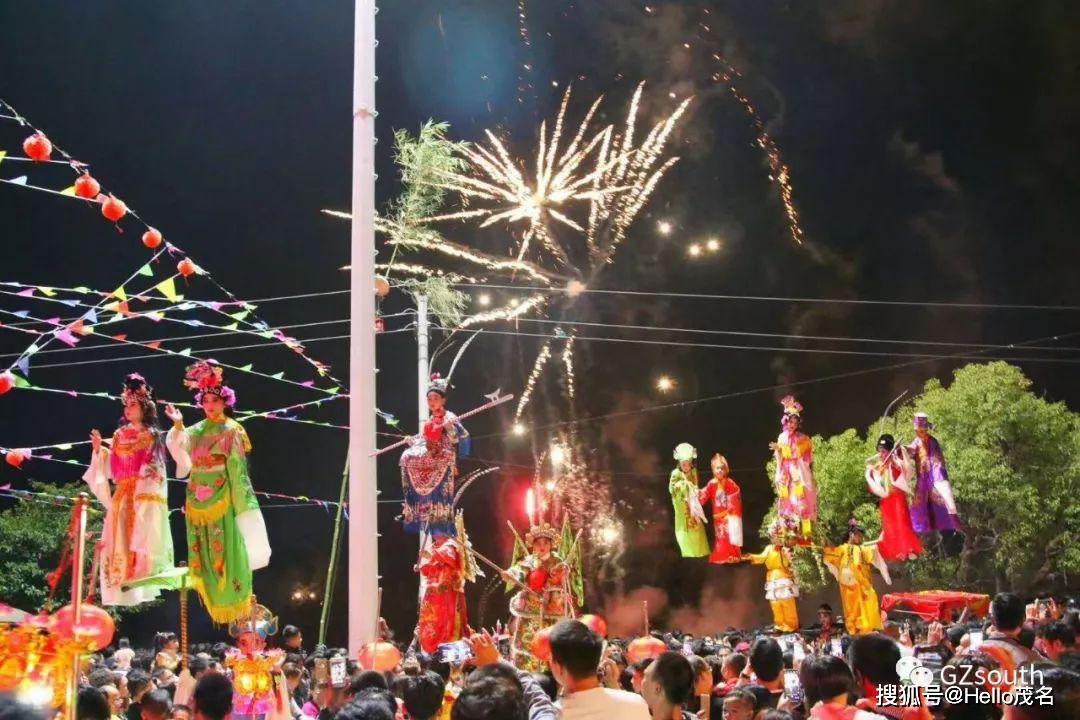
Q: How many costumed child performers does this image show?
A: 13